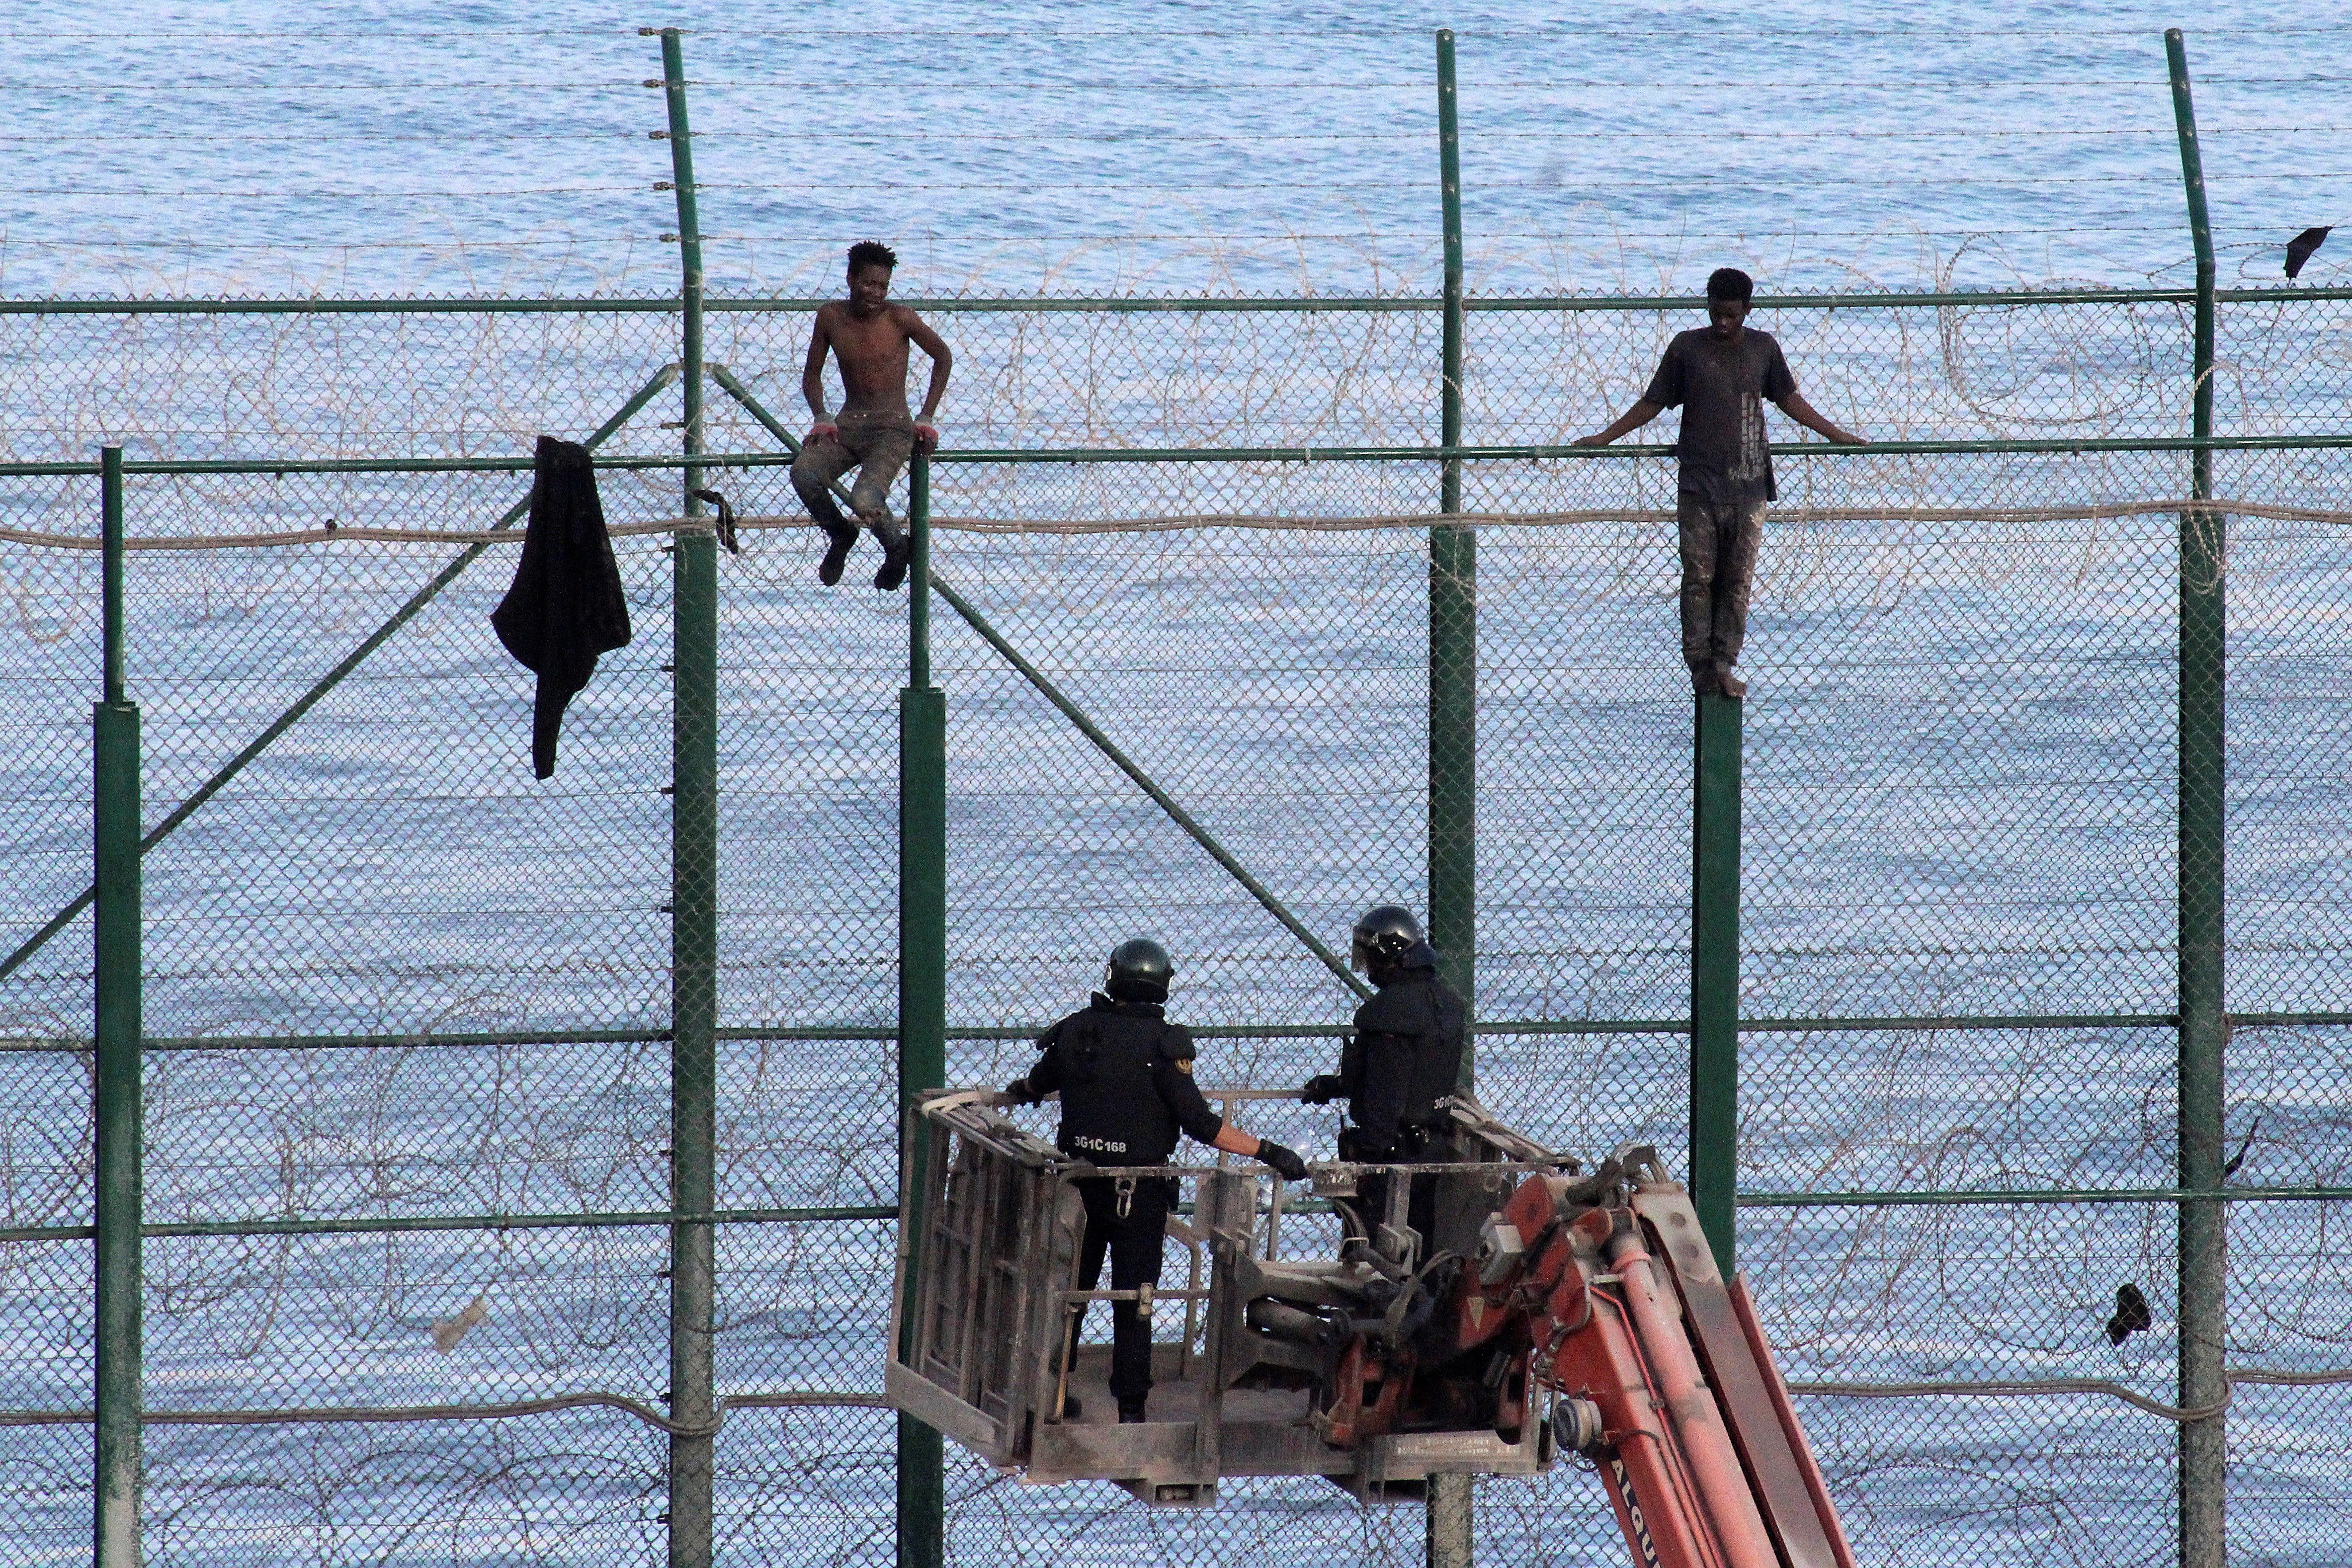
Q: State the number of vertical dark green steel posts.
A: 6